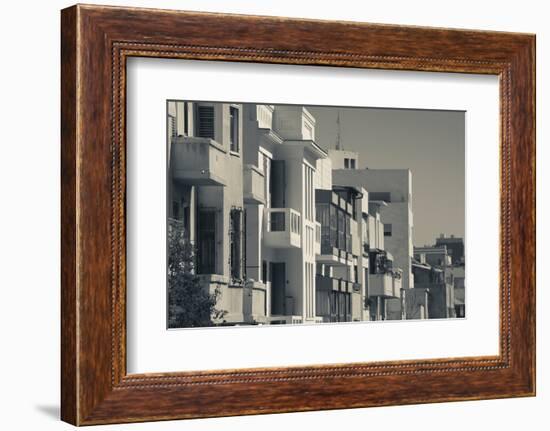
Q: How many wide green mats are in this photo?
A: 0